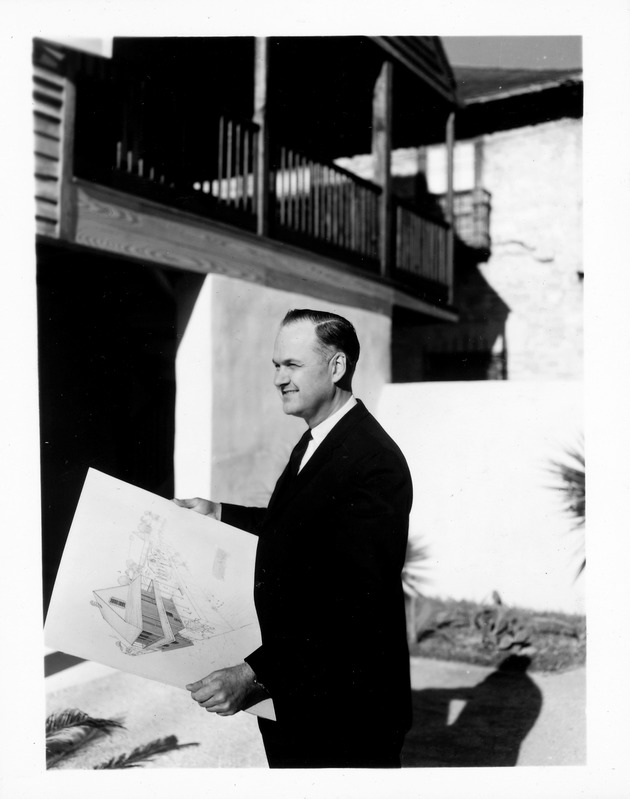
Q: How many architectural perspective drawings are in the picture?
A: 1